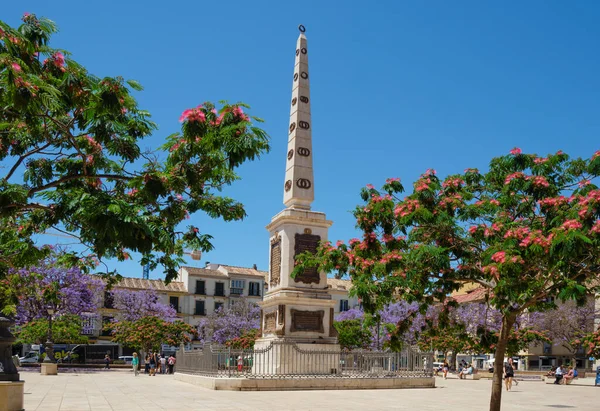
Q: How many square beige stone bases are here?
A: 2